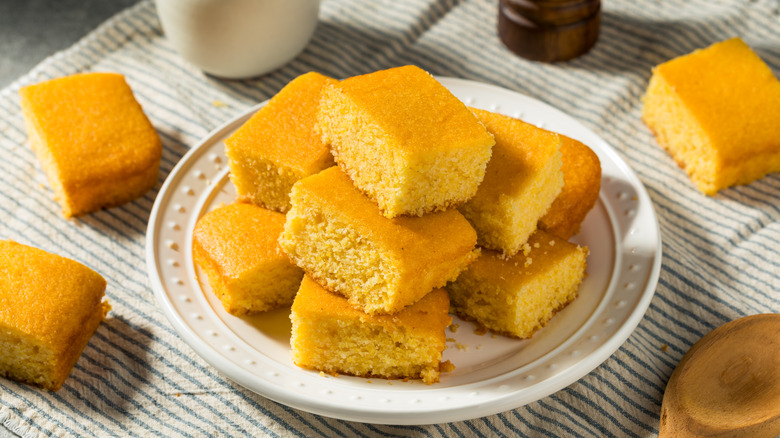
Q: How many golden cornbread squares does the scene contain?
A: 11